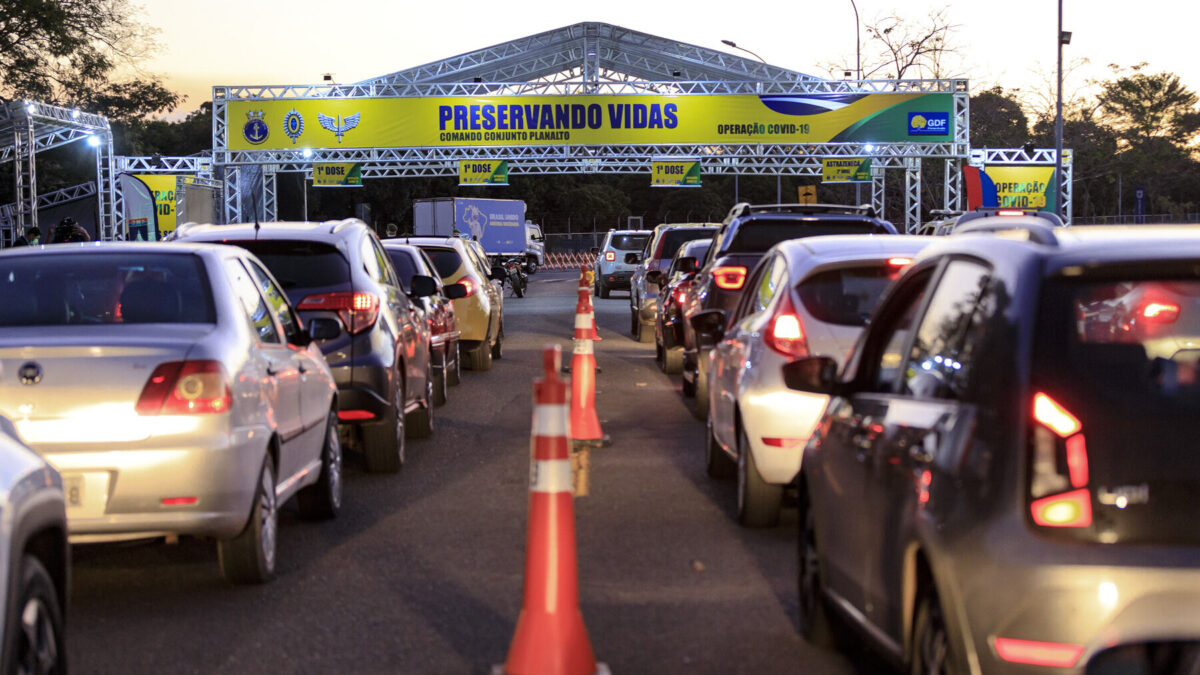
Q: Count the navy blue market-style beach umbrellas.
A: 0